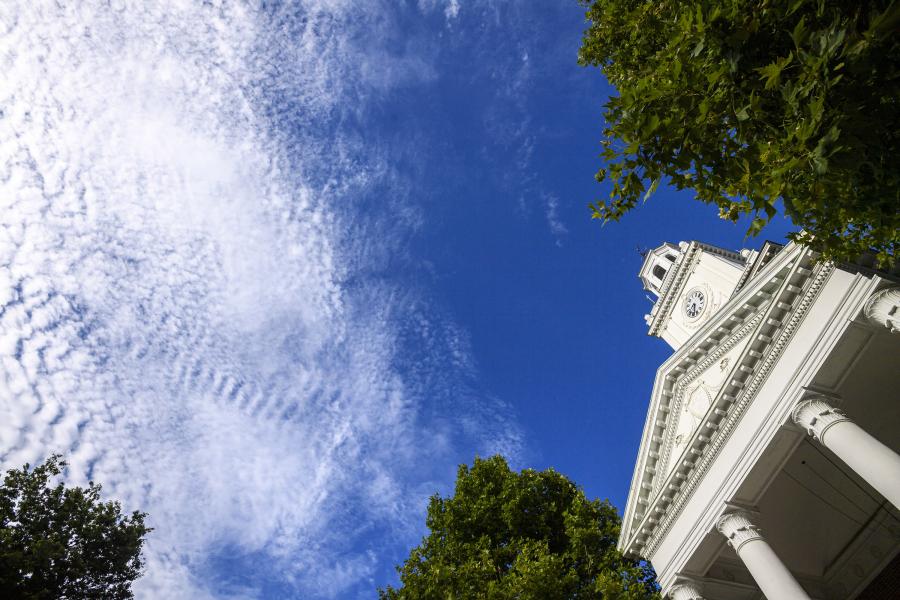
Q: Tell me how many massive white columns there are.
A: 4